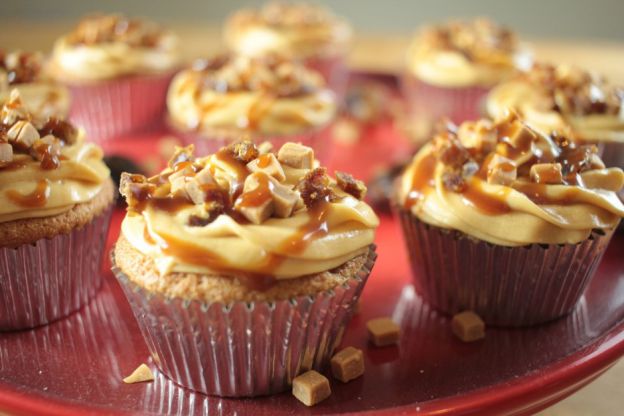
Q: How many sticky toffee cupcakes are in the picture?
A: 9